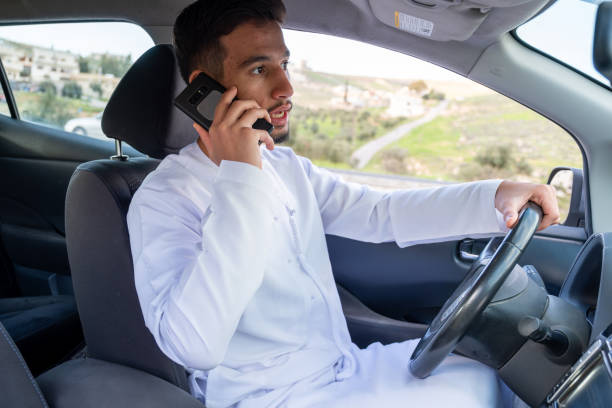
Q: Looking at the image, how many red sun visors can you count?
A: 0